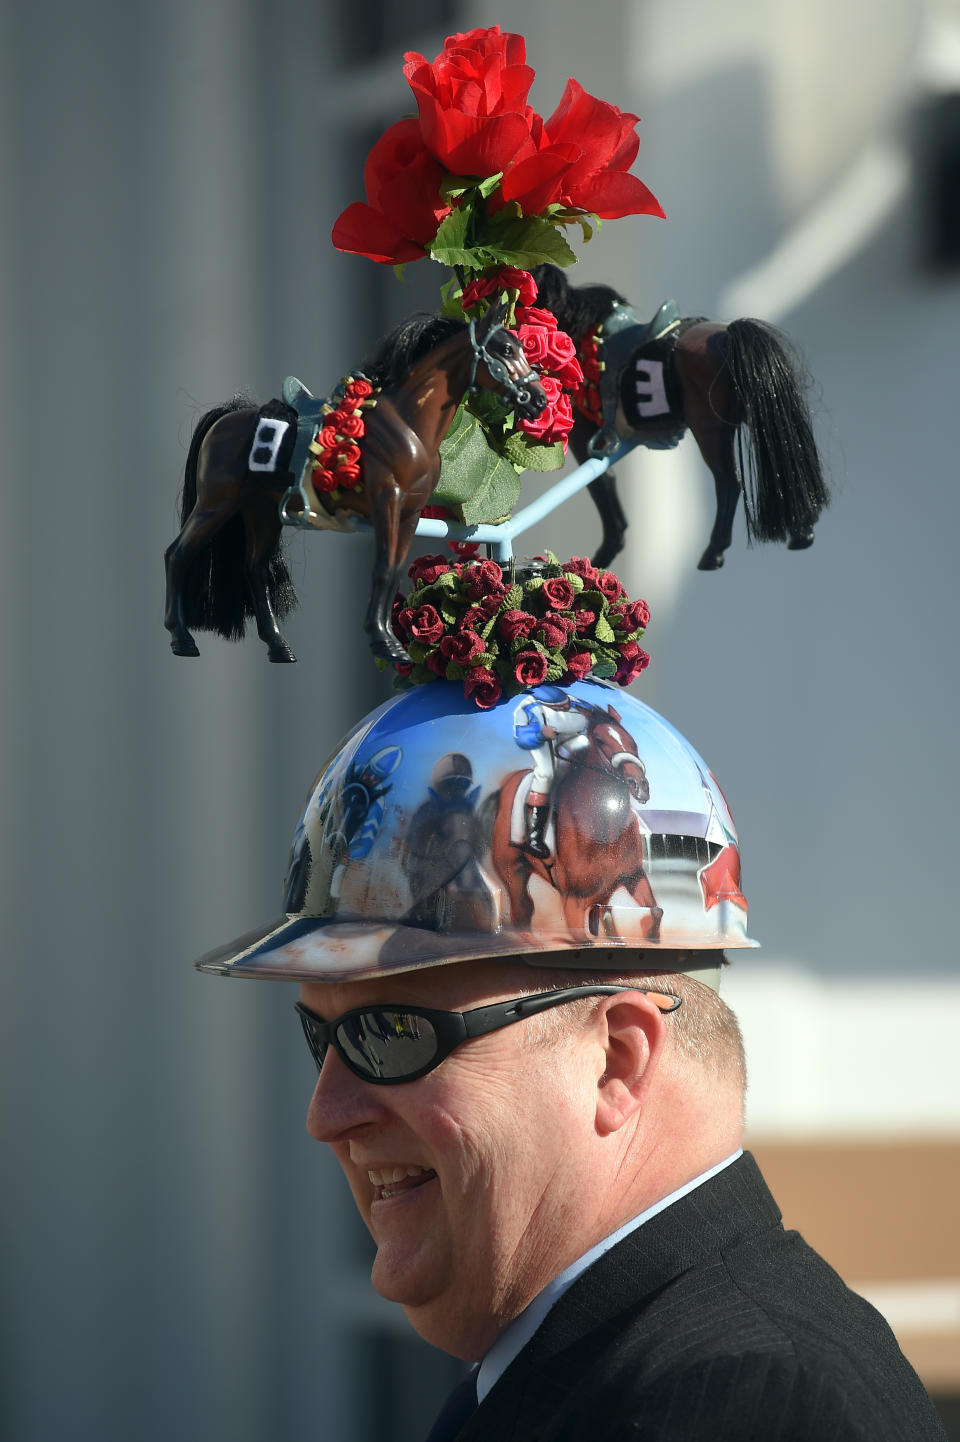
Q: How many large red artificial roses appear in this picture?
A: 3